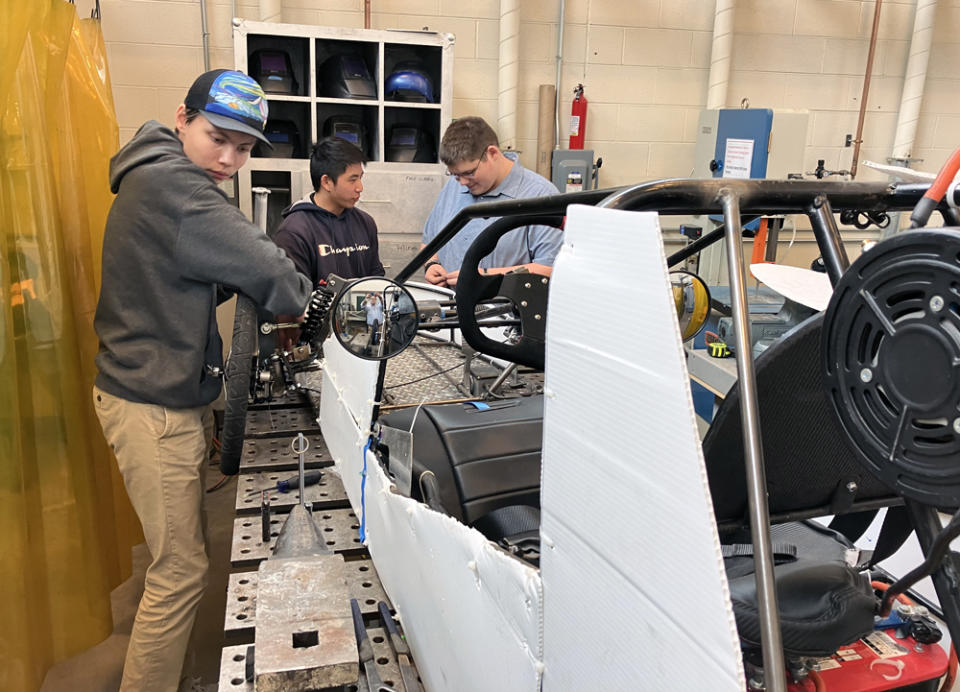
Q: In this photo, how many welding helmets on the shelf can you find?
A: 6